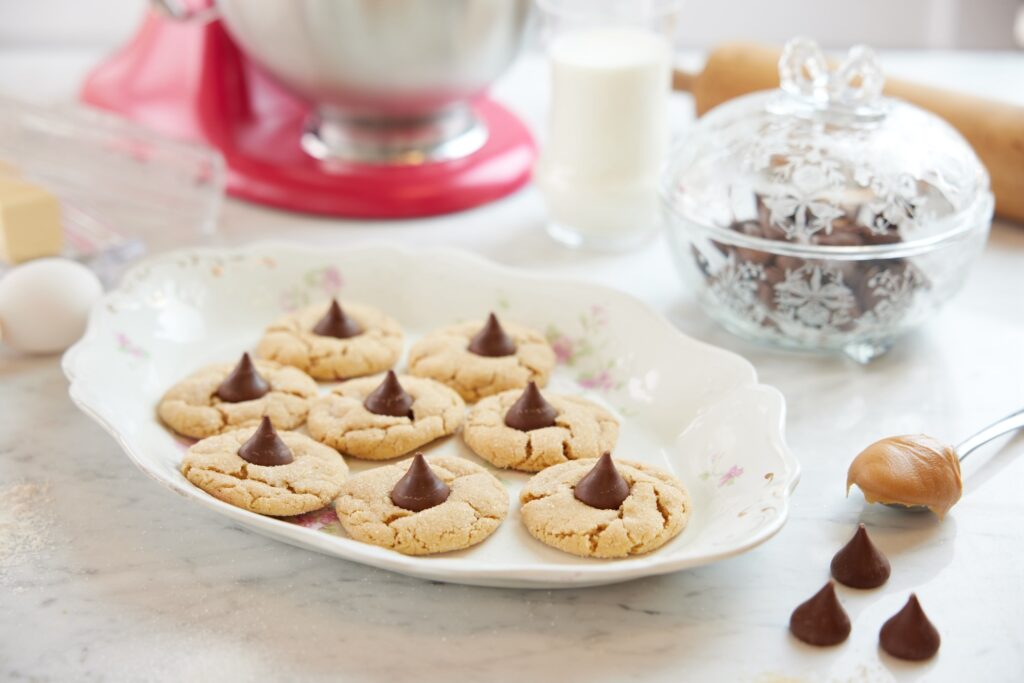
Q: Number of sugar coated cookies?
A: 8